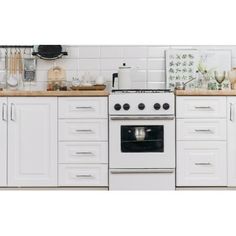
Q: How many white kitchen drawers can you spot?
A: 7